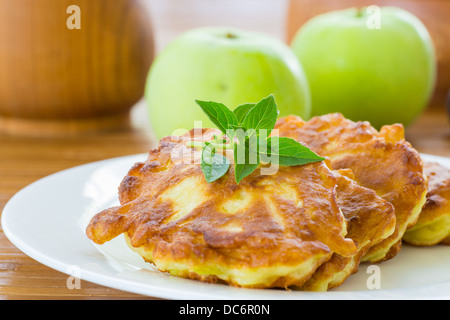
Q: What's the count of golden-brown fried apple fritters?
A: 4